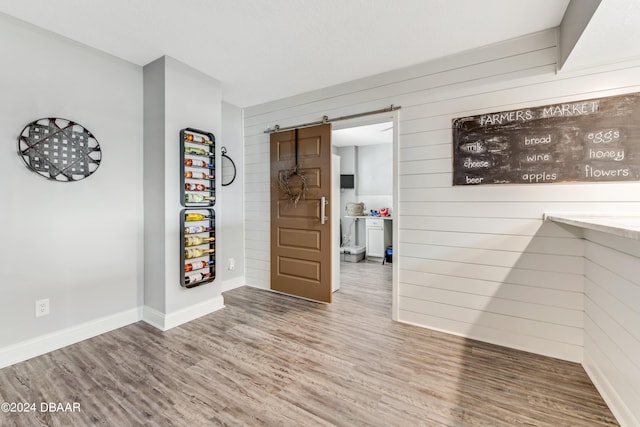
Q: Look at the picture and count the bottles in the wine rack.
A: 12